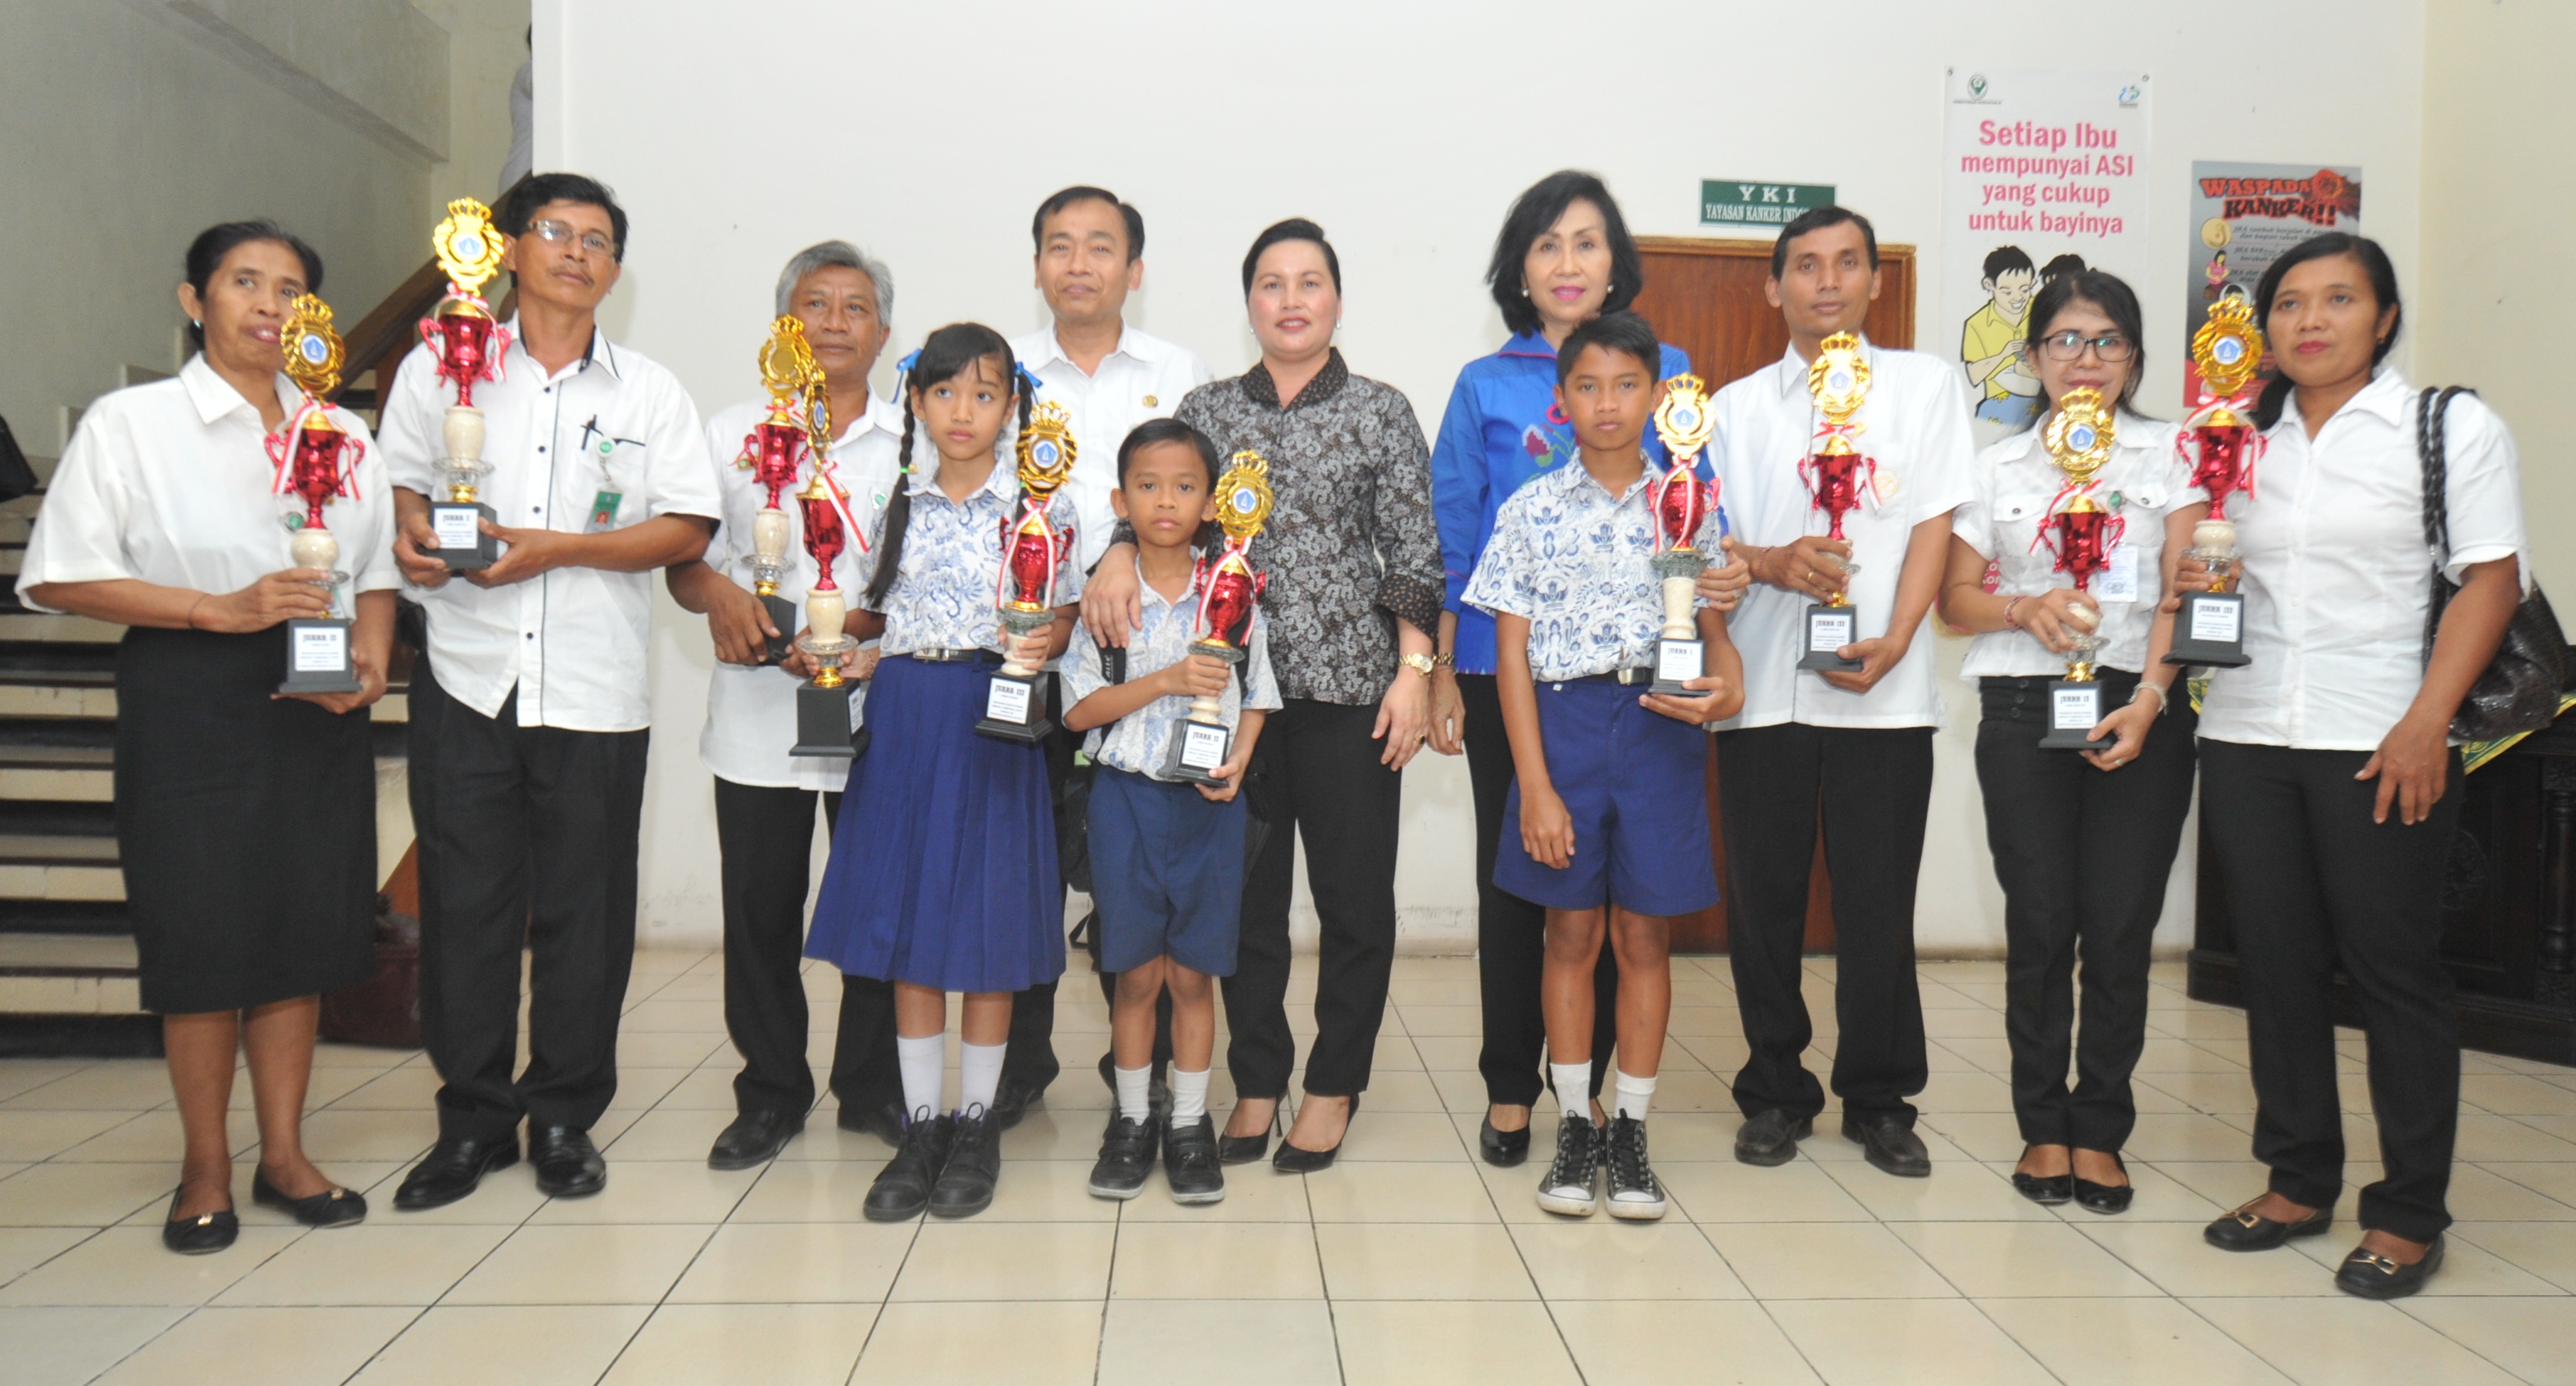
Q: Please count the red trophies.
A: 10